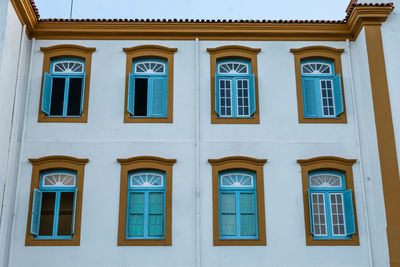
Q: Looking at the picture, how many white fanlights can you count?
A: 8